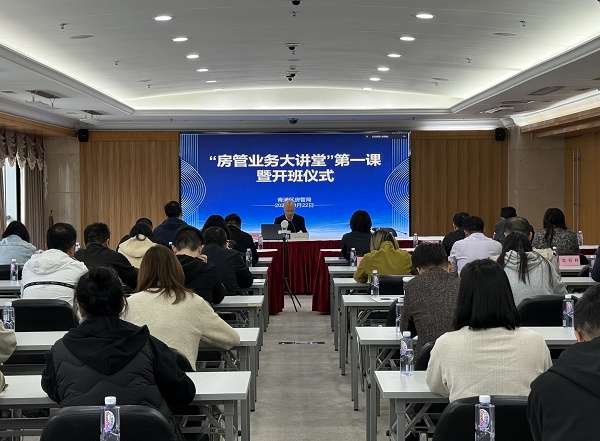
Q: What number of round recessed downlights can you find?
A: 12